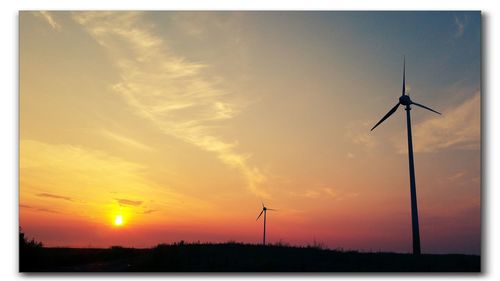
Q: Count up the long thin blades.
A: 6